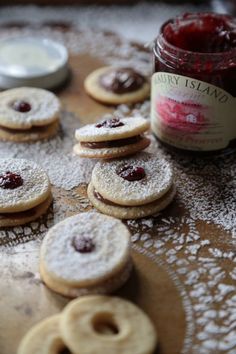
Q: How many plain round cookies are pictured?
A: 2